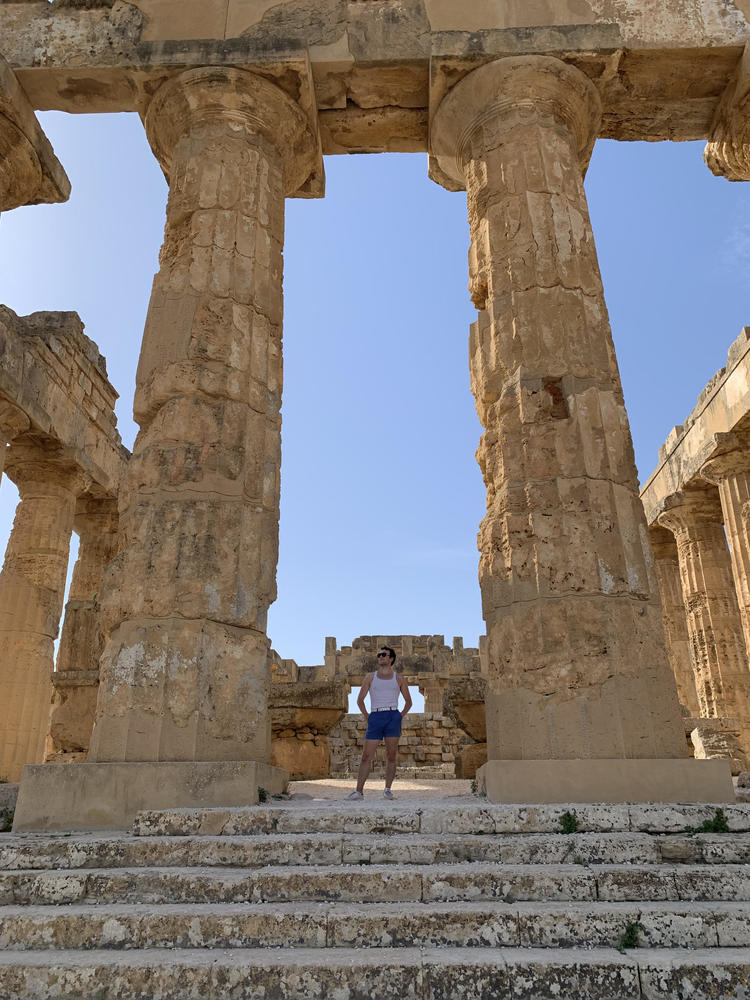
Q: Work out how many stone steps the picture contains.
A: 5